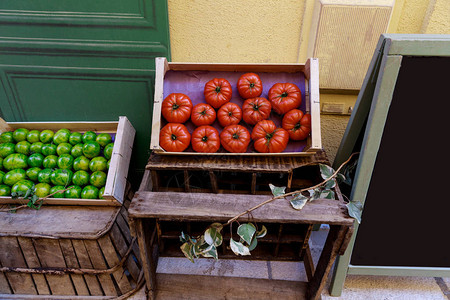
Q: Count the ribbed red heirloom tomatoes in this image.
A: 12